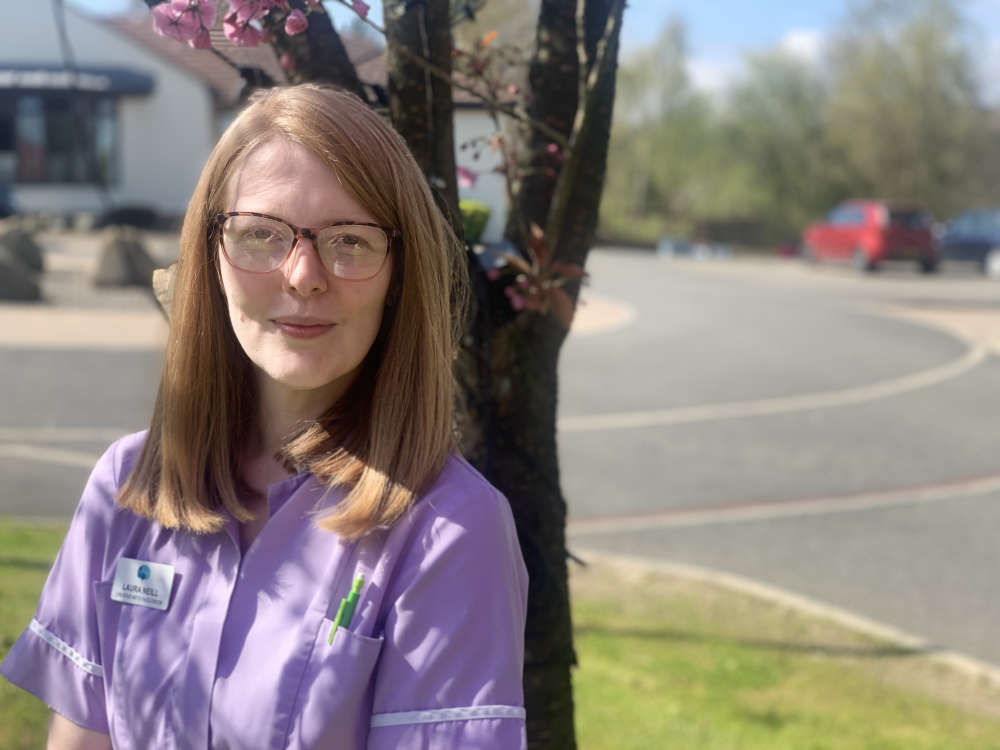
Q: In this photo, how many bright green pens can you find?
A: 1